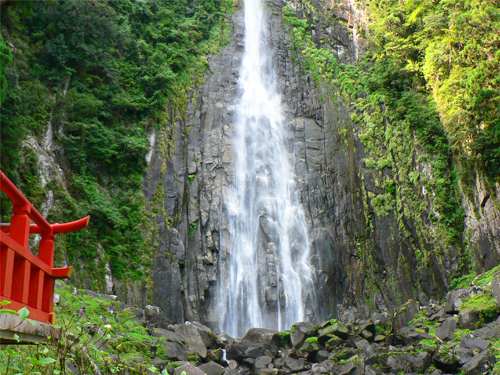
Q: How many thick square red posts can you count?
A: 2